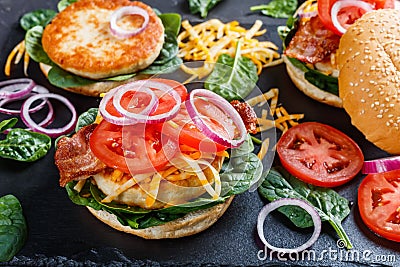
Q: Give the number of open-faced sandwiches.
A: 3